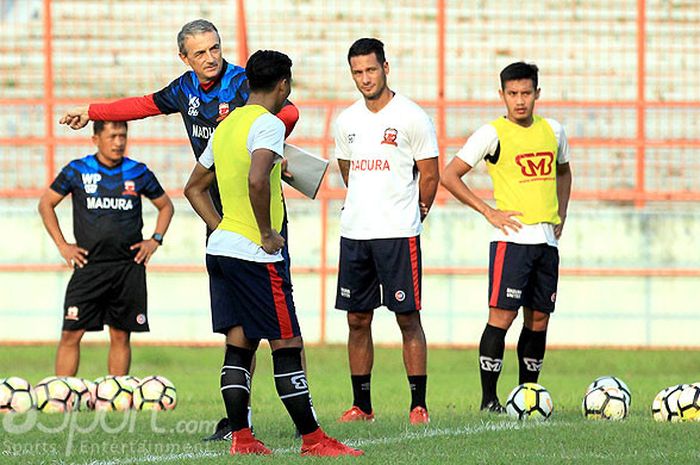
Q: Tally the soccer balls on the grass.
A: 11